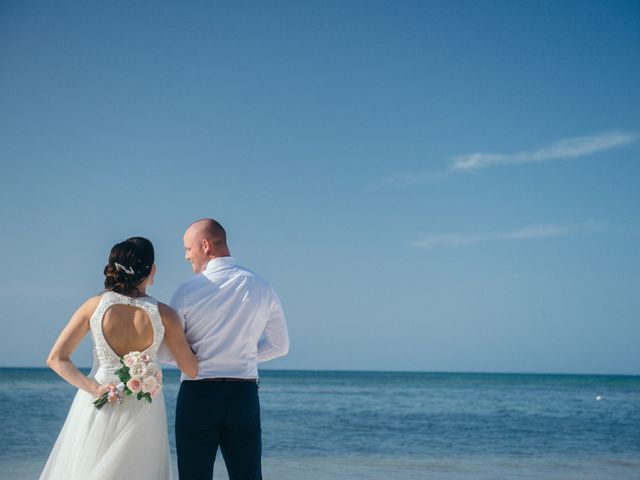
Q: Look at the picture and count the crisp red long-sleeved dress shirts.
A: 0